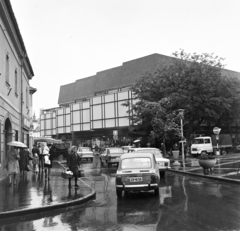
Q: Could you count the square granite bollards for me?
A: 0